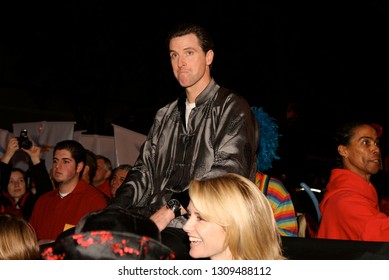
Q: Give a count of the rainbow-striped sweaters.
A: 1